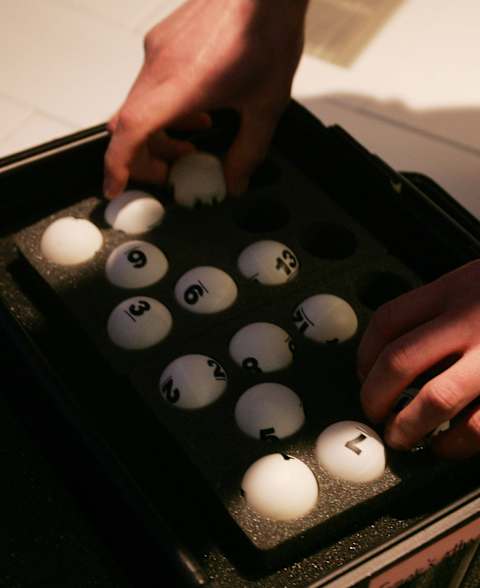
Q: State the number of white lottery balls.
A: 13